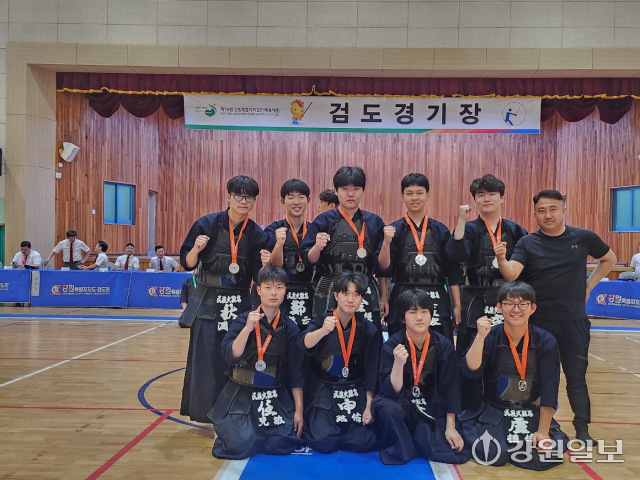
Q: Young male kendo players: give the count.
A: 9